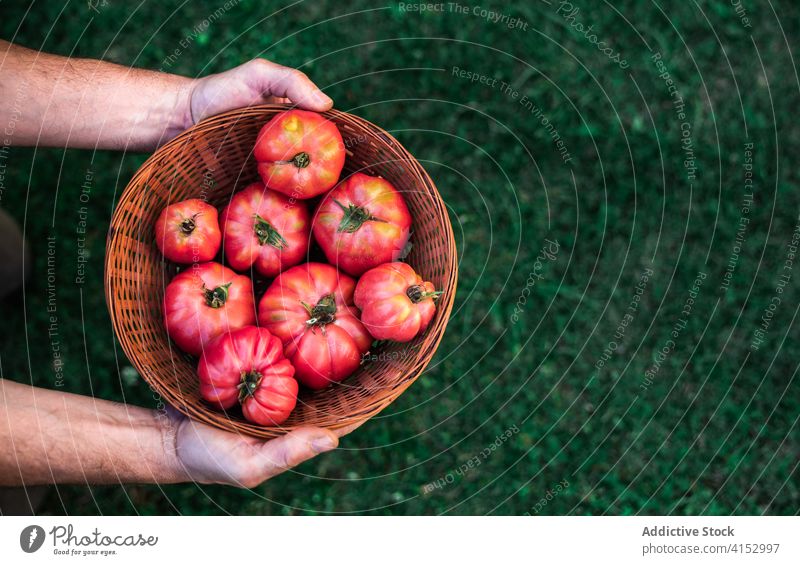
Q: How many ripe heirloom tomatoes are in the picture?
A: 8